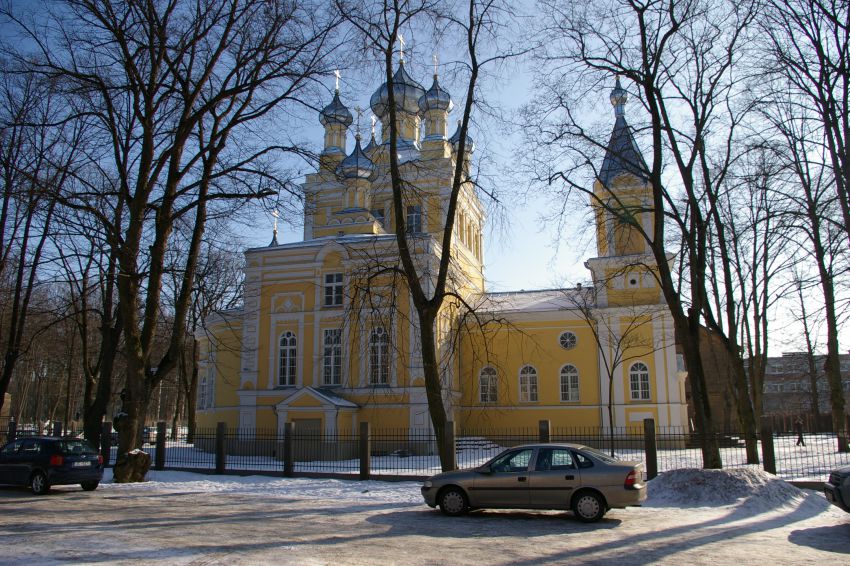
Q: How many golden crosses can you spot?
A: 6